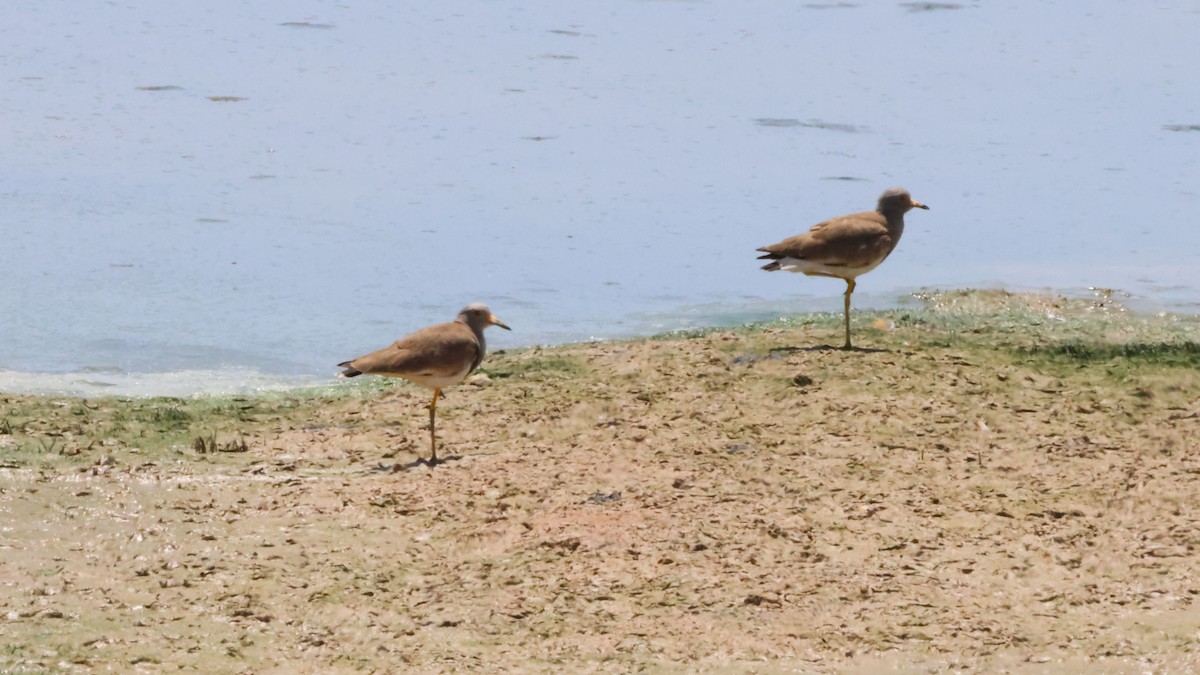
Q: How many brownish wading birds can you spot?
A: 2